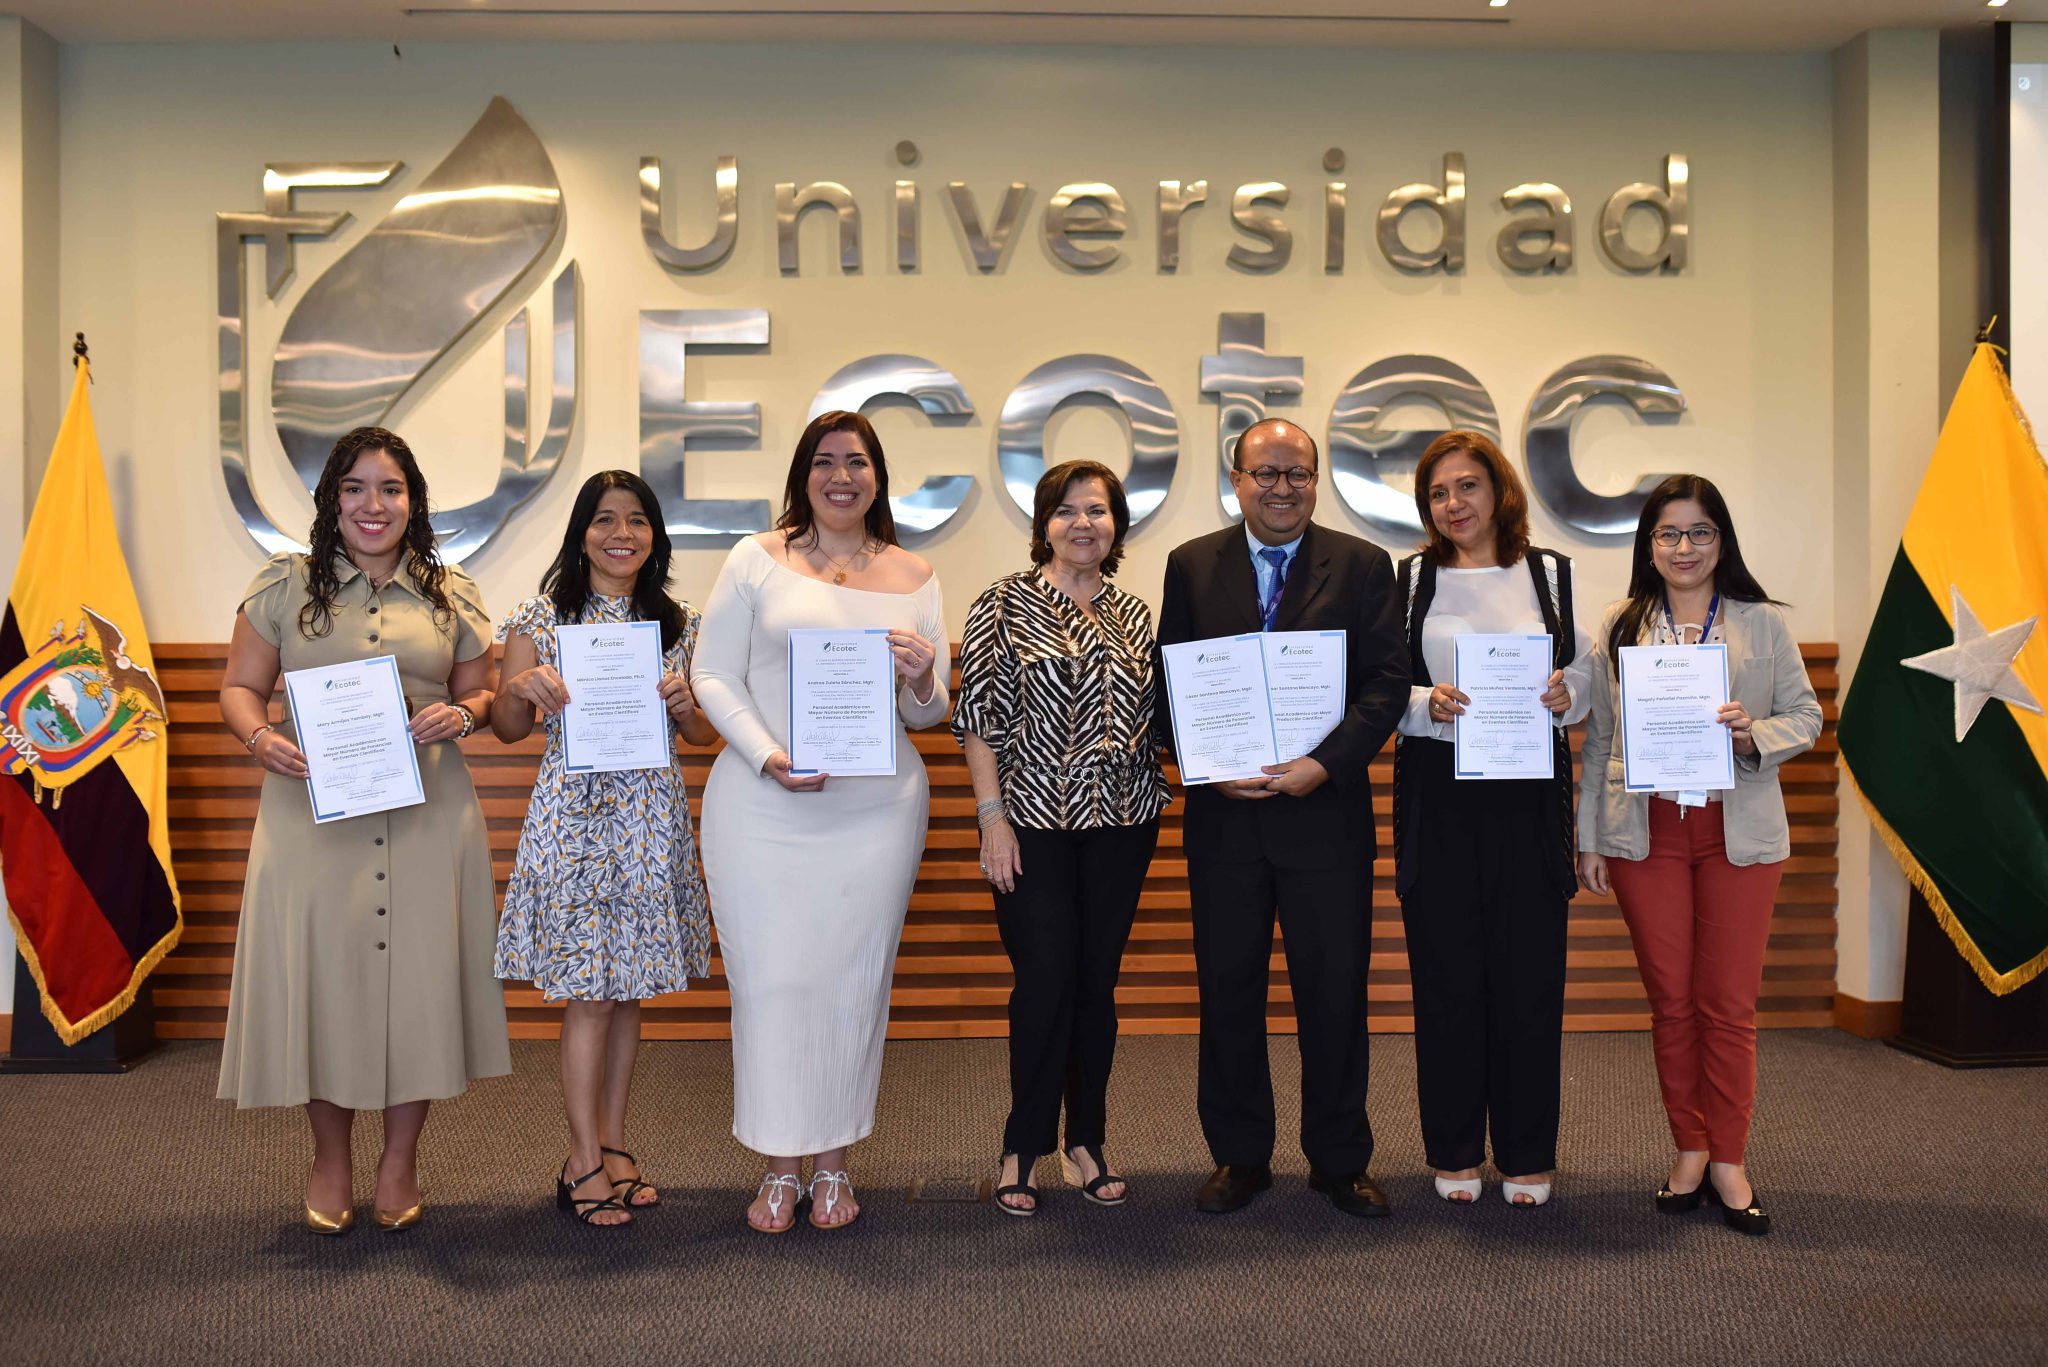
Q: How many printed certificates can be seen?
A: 7